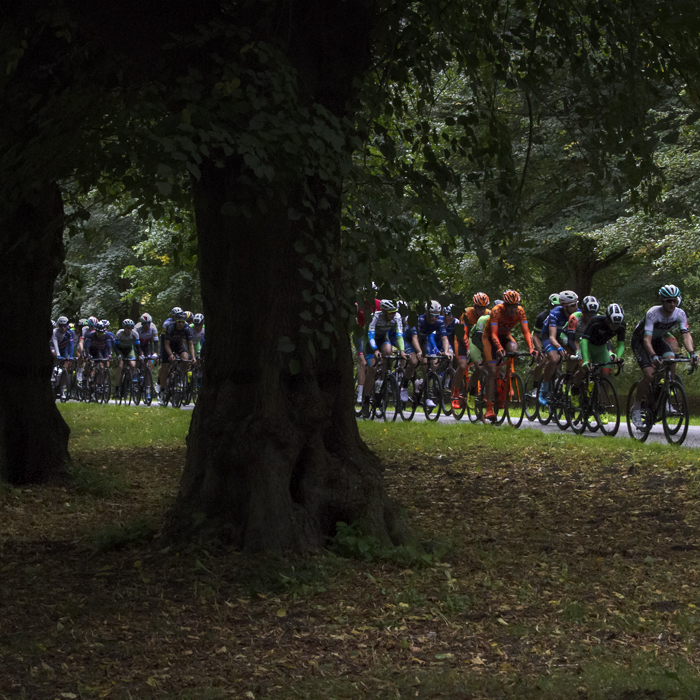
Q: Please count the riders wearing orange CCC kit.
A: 2